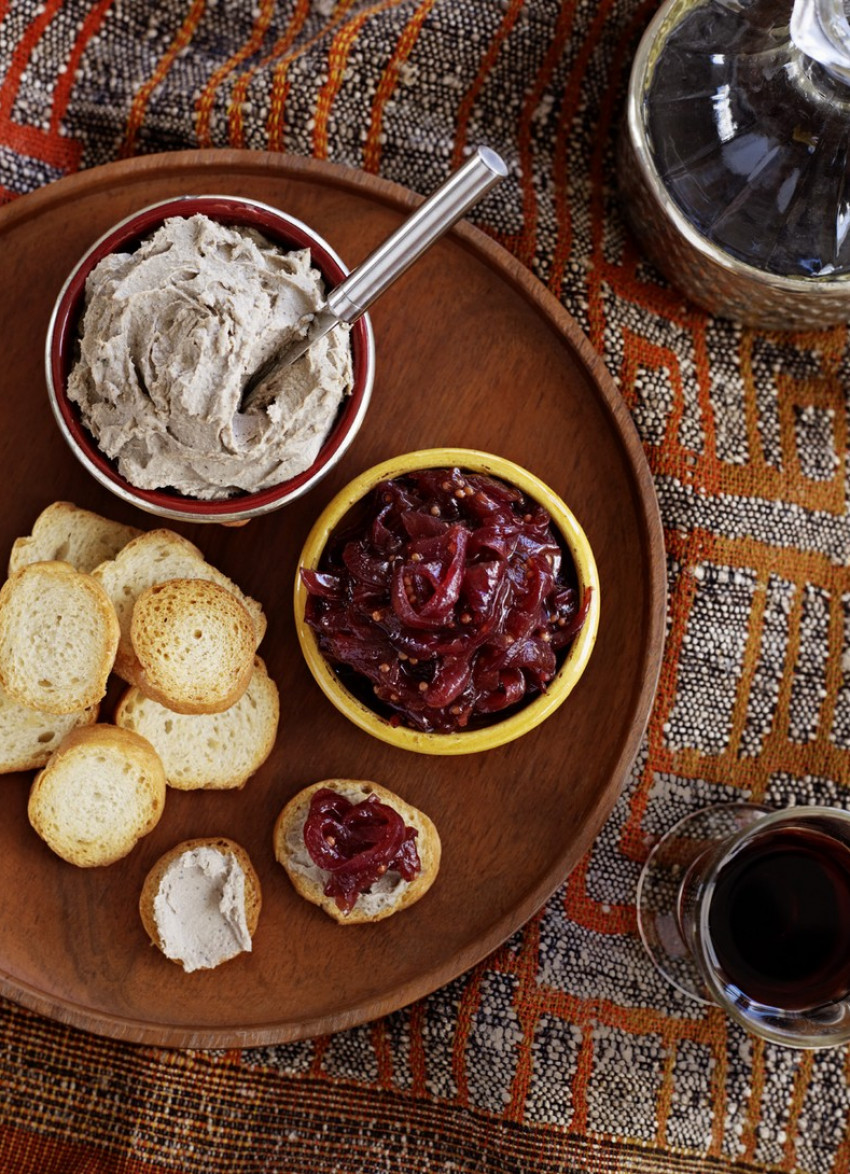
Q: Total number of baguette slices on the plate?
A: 9